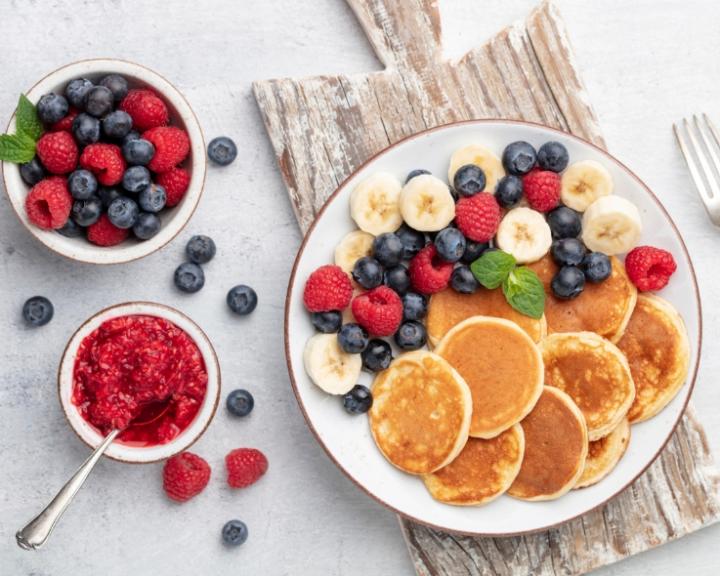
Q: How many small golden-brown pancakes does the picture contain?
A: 9